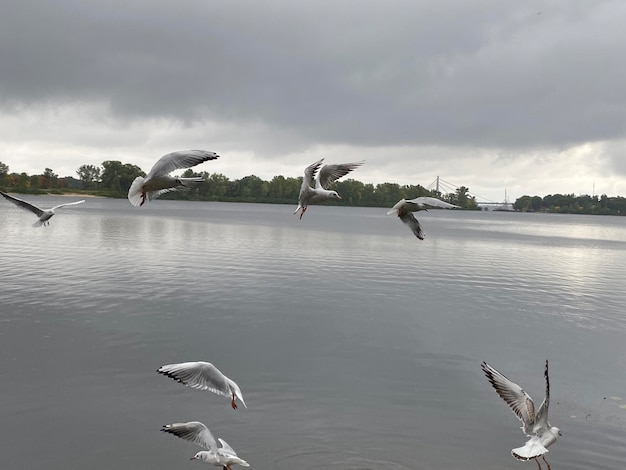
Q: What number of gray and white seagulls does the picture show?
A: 7